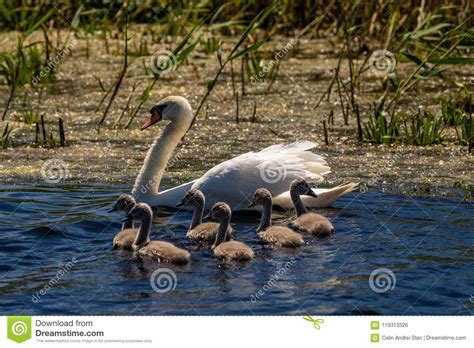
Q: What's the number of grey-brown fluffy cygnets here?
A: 6